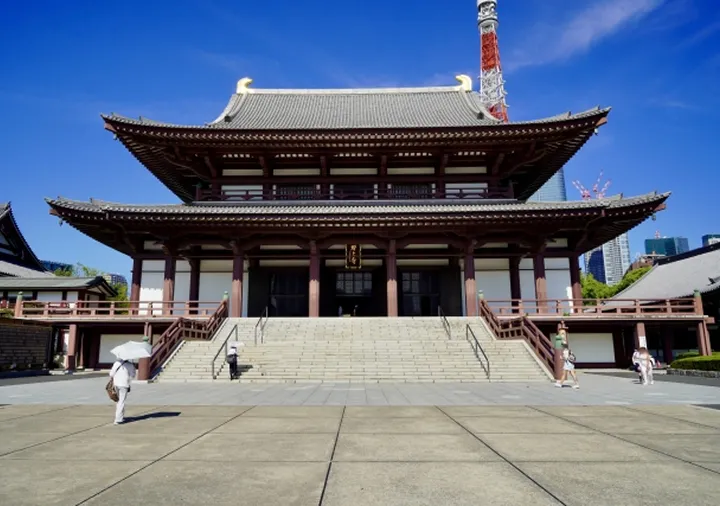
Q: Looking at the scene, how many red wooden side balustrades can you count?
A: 2